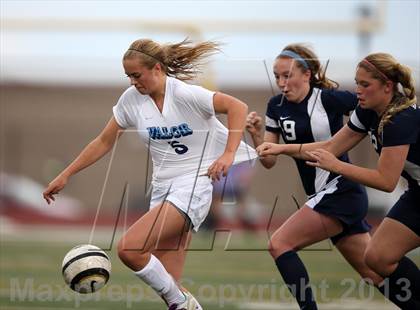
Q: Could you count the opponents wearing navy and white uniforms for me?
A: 2